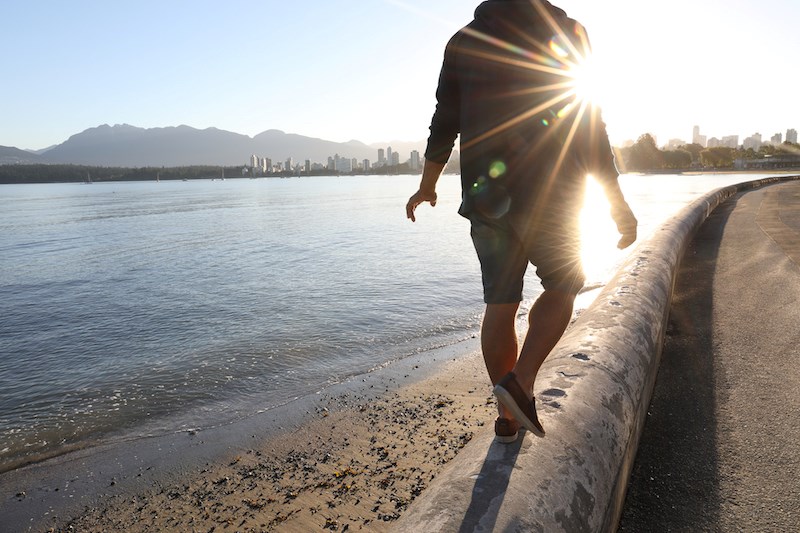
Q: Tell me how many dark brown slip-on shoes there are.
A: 2